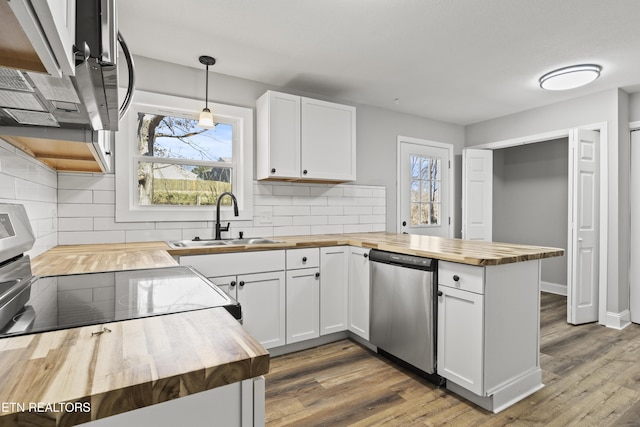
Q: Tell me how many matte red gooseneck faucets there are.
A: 0